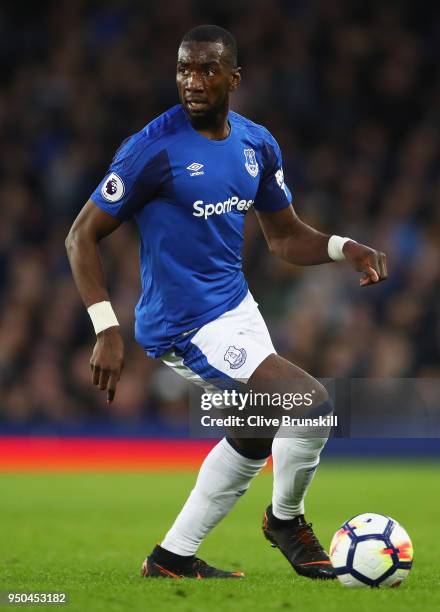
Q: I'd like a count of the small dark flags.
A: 0